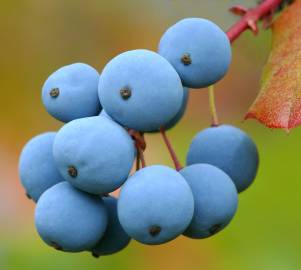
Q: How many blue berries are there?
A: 11